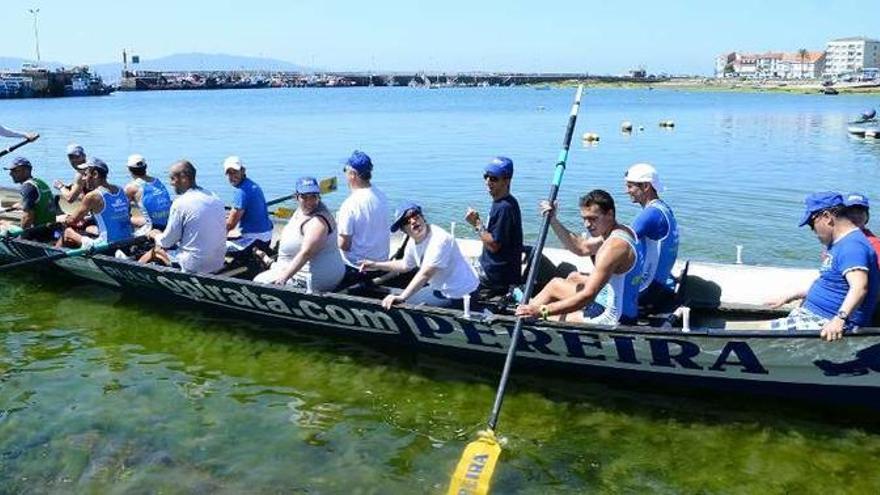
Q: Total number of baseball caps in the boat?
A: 12